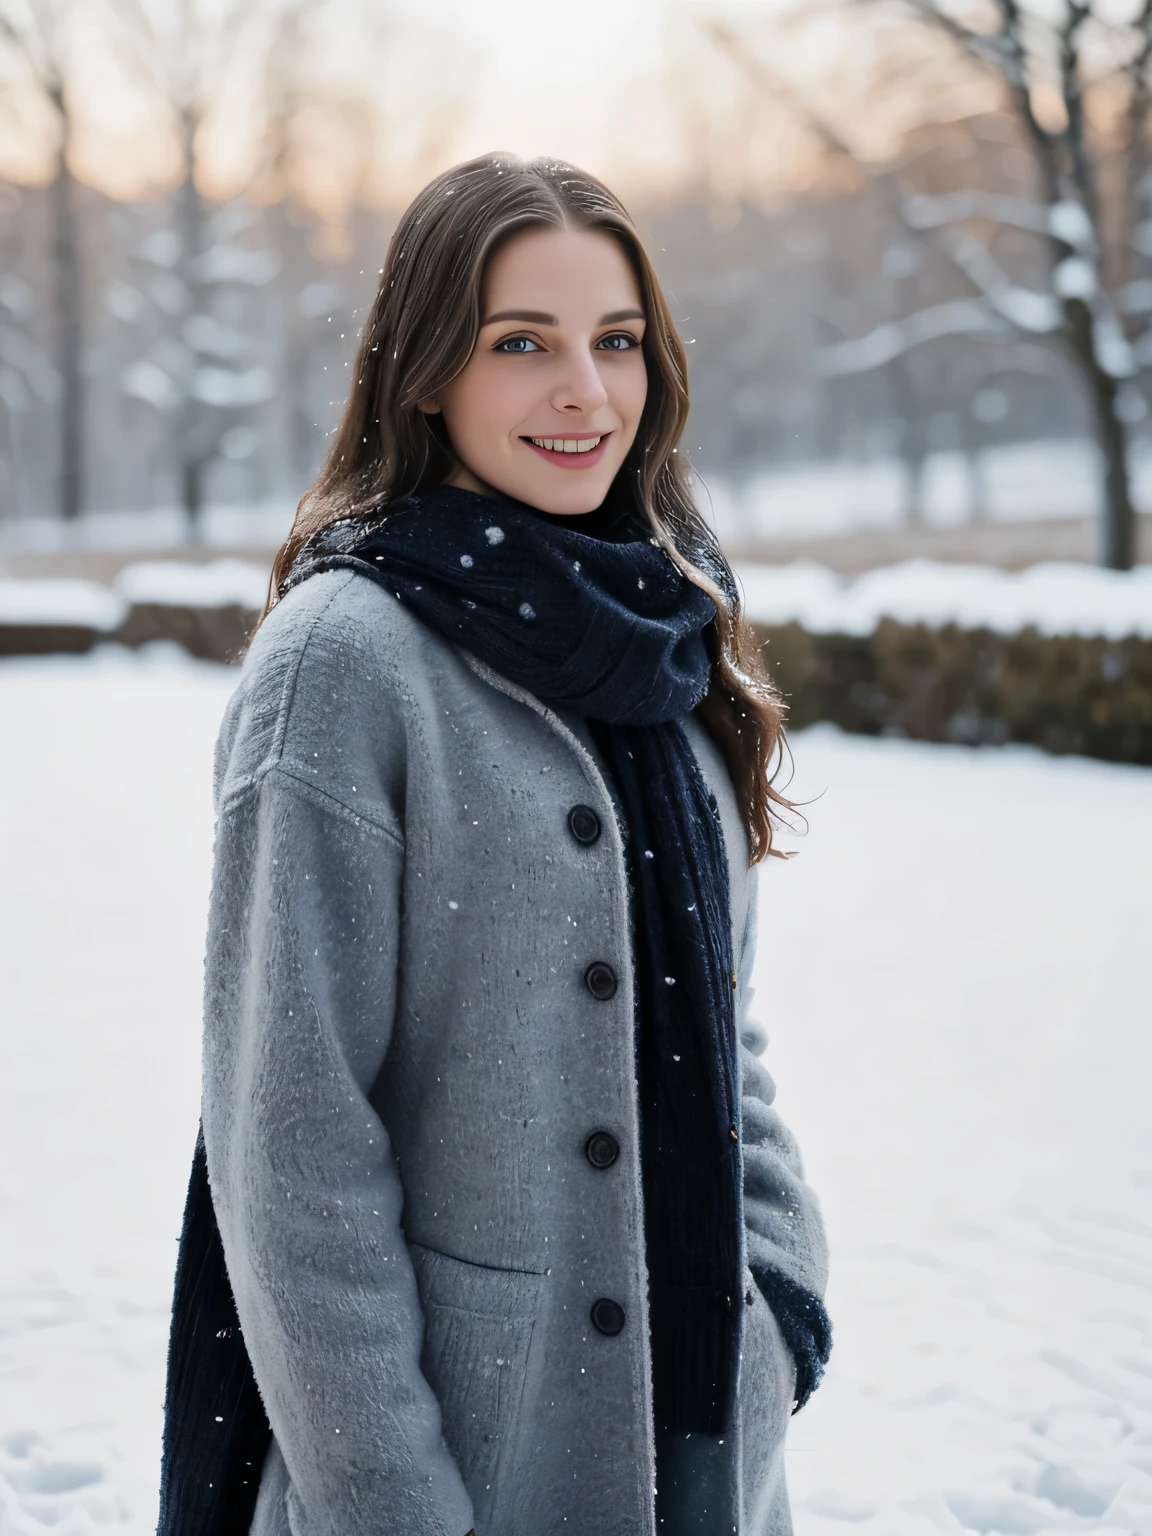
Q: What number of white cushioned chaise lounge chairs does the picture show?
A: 0